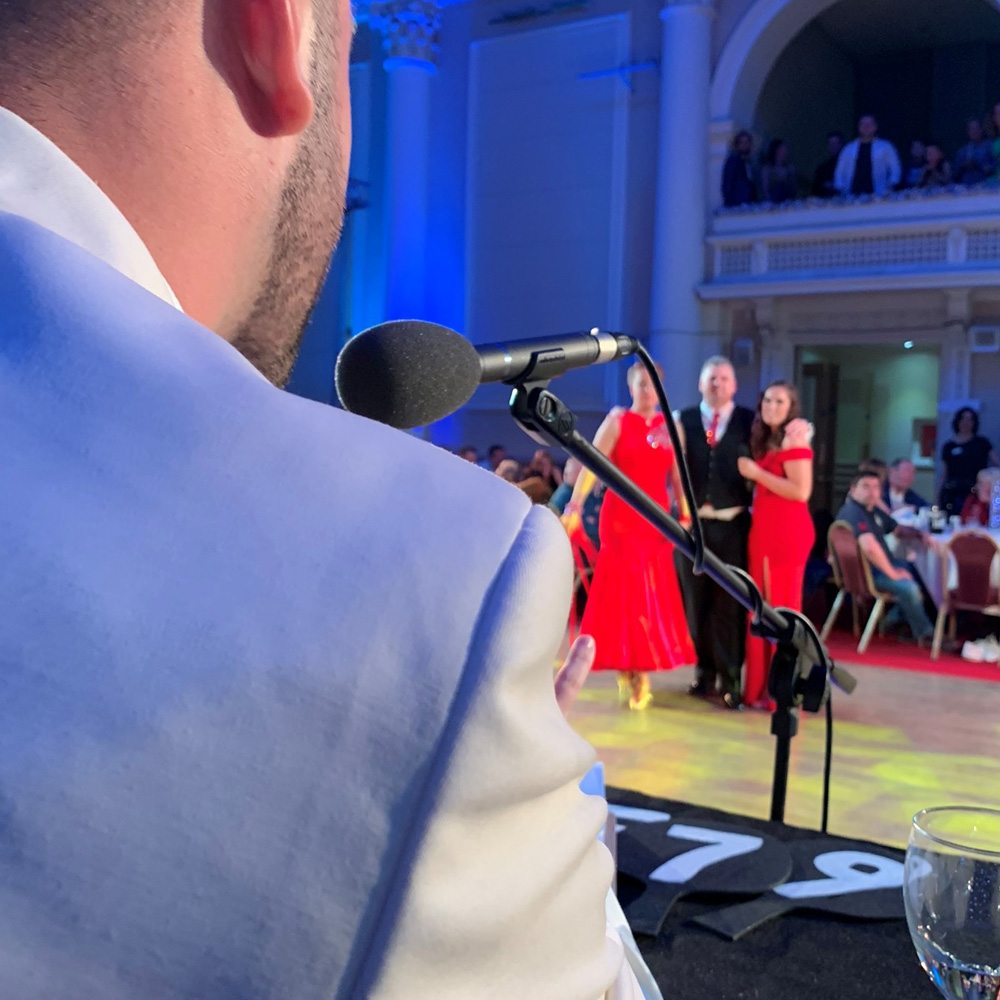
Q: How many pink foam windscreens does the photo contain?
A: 0